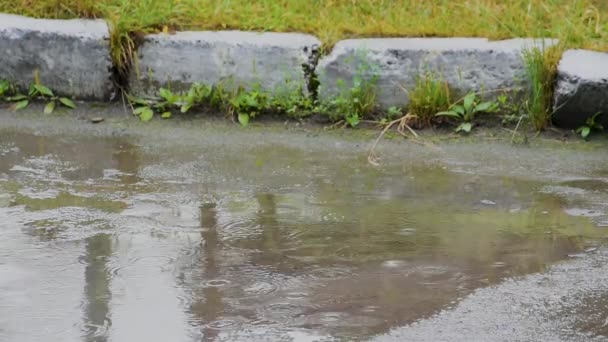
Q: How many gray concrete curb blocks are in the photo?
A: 4